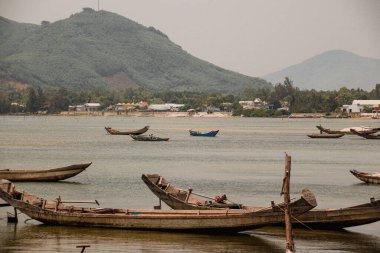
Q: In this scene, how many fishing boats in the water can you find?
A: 10